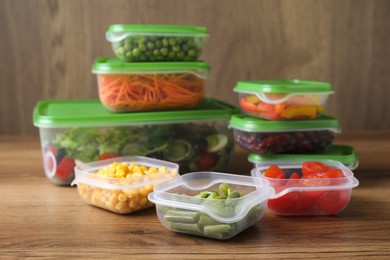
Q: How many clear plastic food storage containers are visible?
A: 9